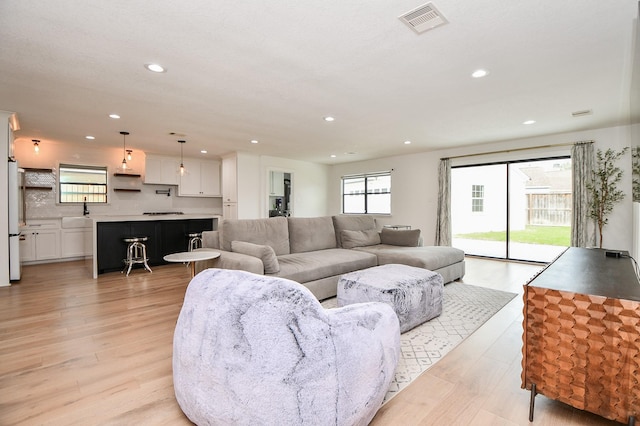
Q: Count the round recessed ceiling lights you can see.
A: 10